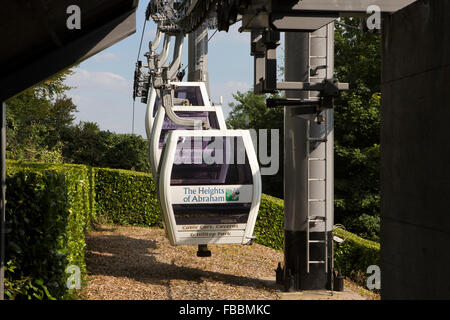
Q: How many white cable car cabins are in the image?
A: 3